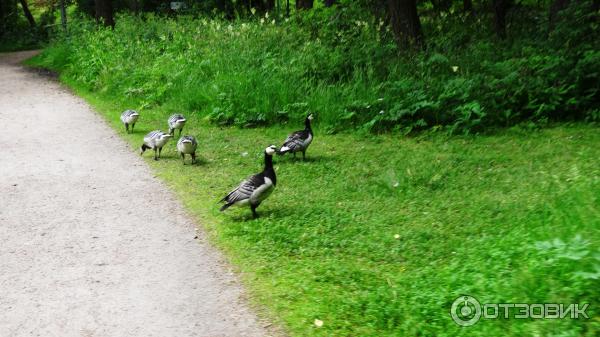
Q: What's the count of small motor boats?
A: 0